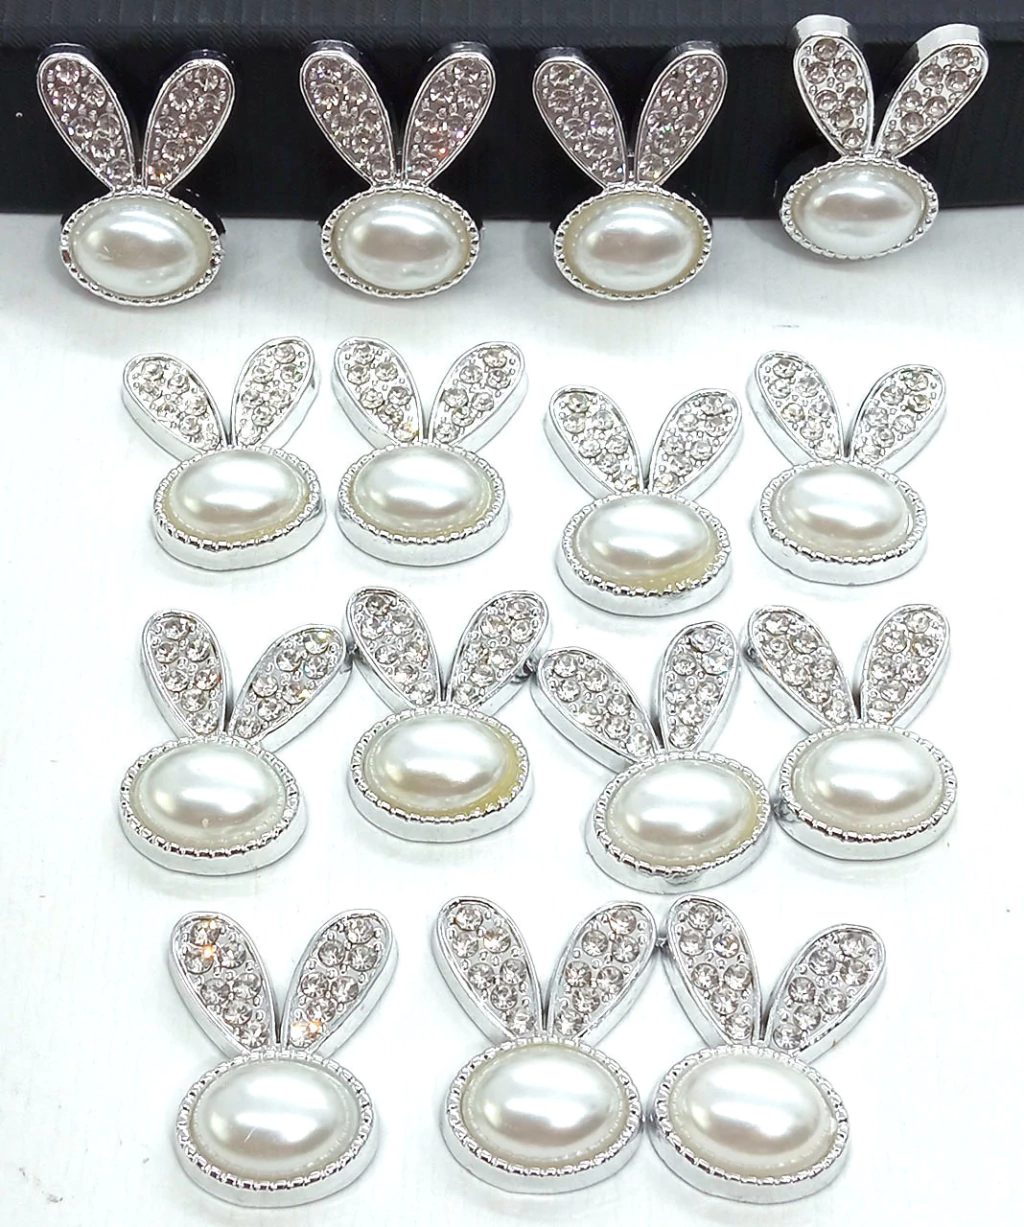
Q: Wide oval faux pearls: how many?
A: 15